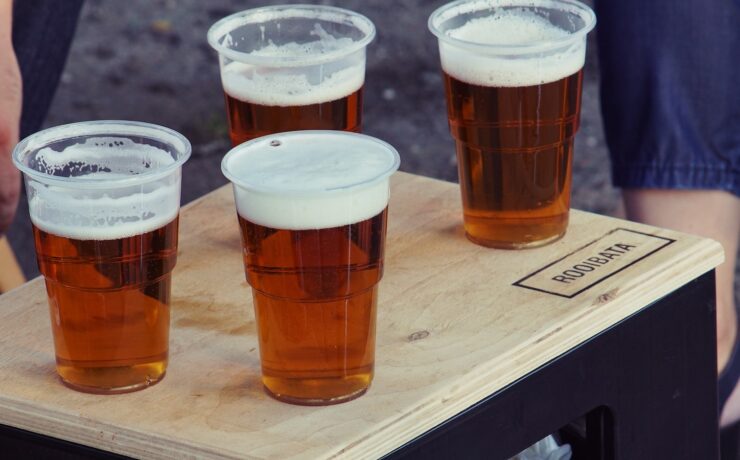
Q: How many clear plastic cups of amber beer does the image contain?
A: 4